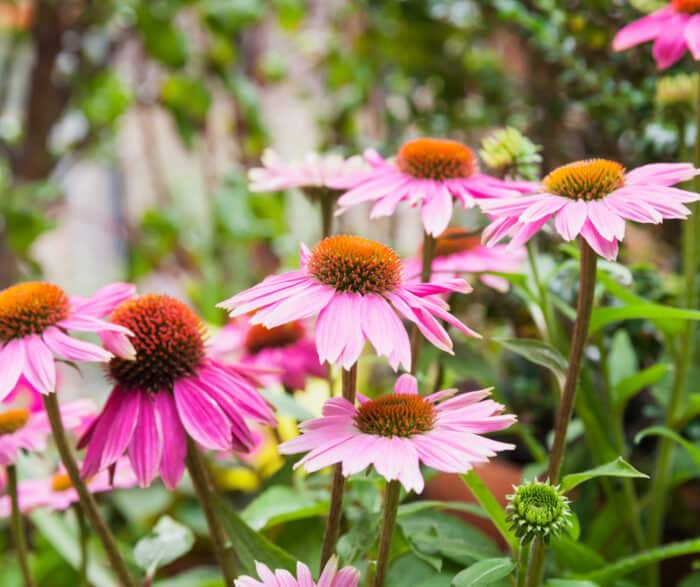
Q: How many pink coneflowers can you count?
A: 13